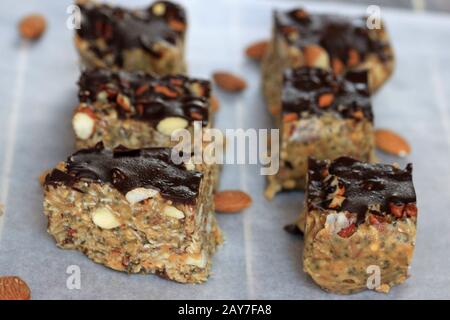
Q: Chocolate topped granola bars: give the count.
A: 6